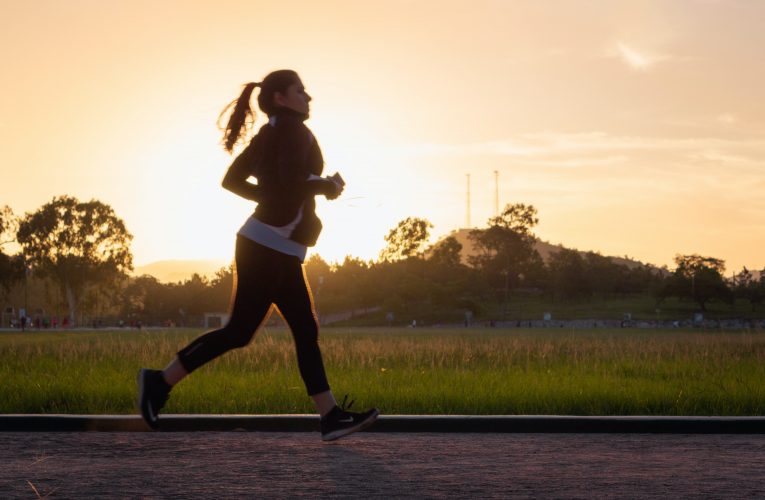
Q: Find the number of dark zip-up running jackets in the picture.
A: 1